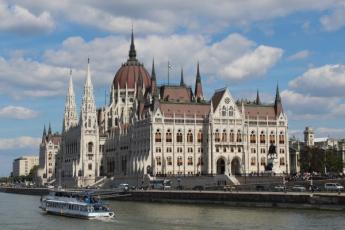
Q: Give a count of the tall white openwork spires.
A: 2